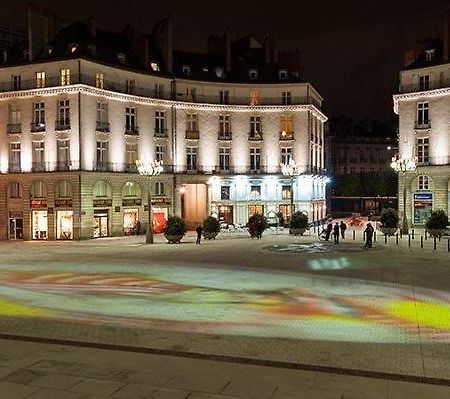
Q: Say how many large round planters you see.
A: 6